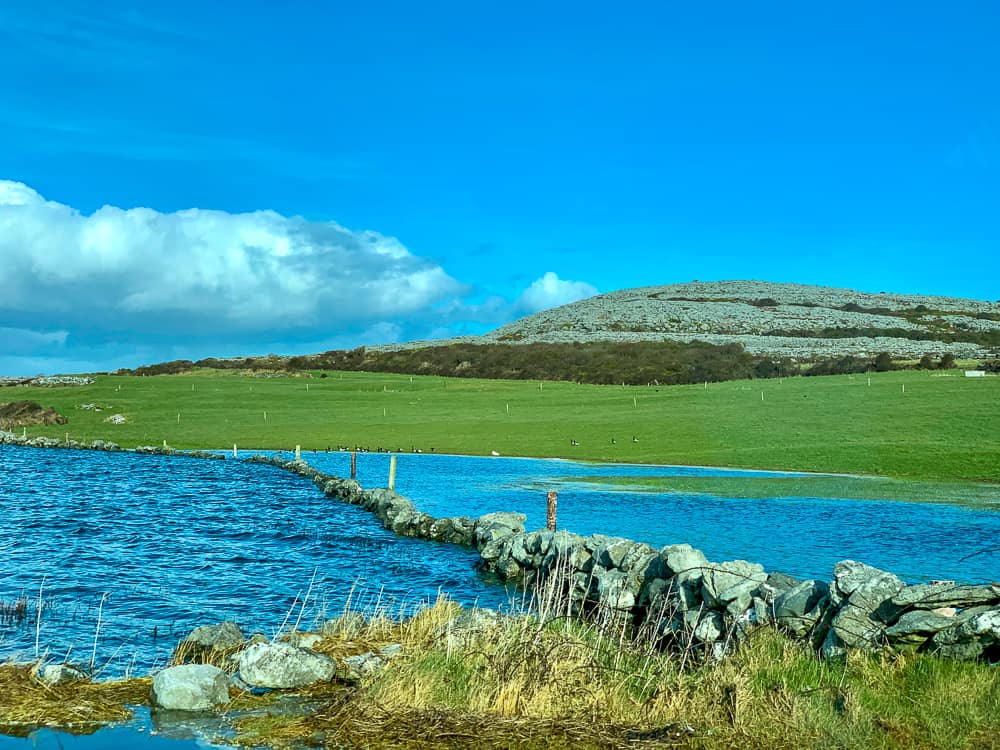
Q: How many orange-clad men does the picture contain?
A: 0